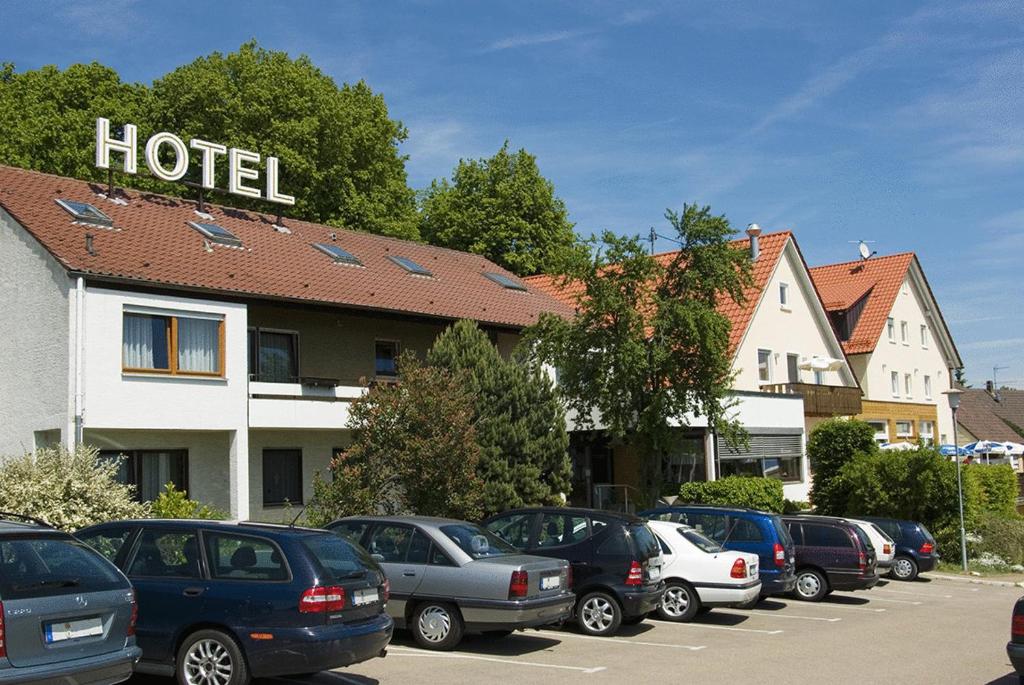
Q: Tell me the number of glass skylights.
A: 5